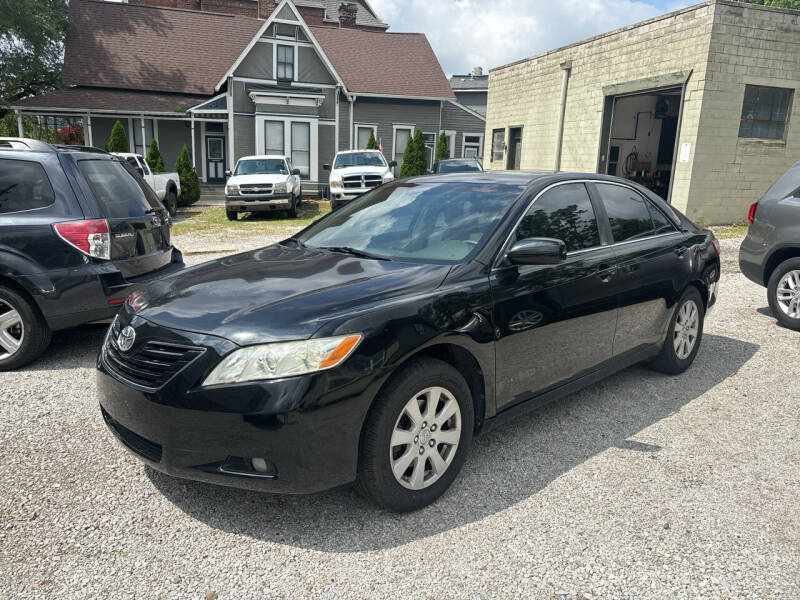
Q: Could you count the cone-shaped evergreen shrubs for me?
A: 7